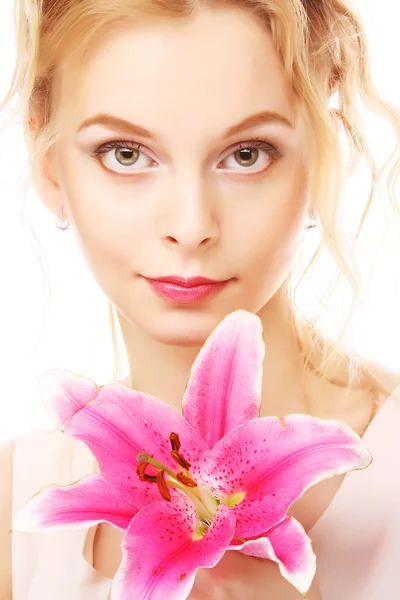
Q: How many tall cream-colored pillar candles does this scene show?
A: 0